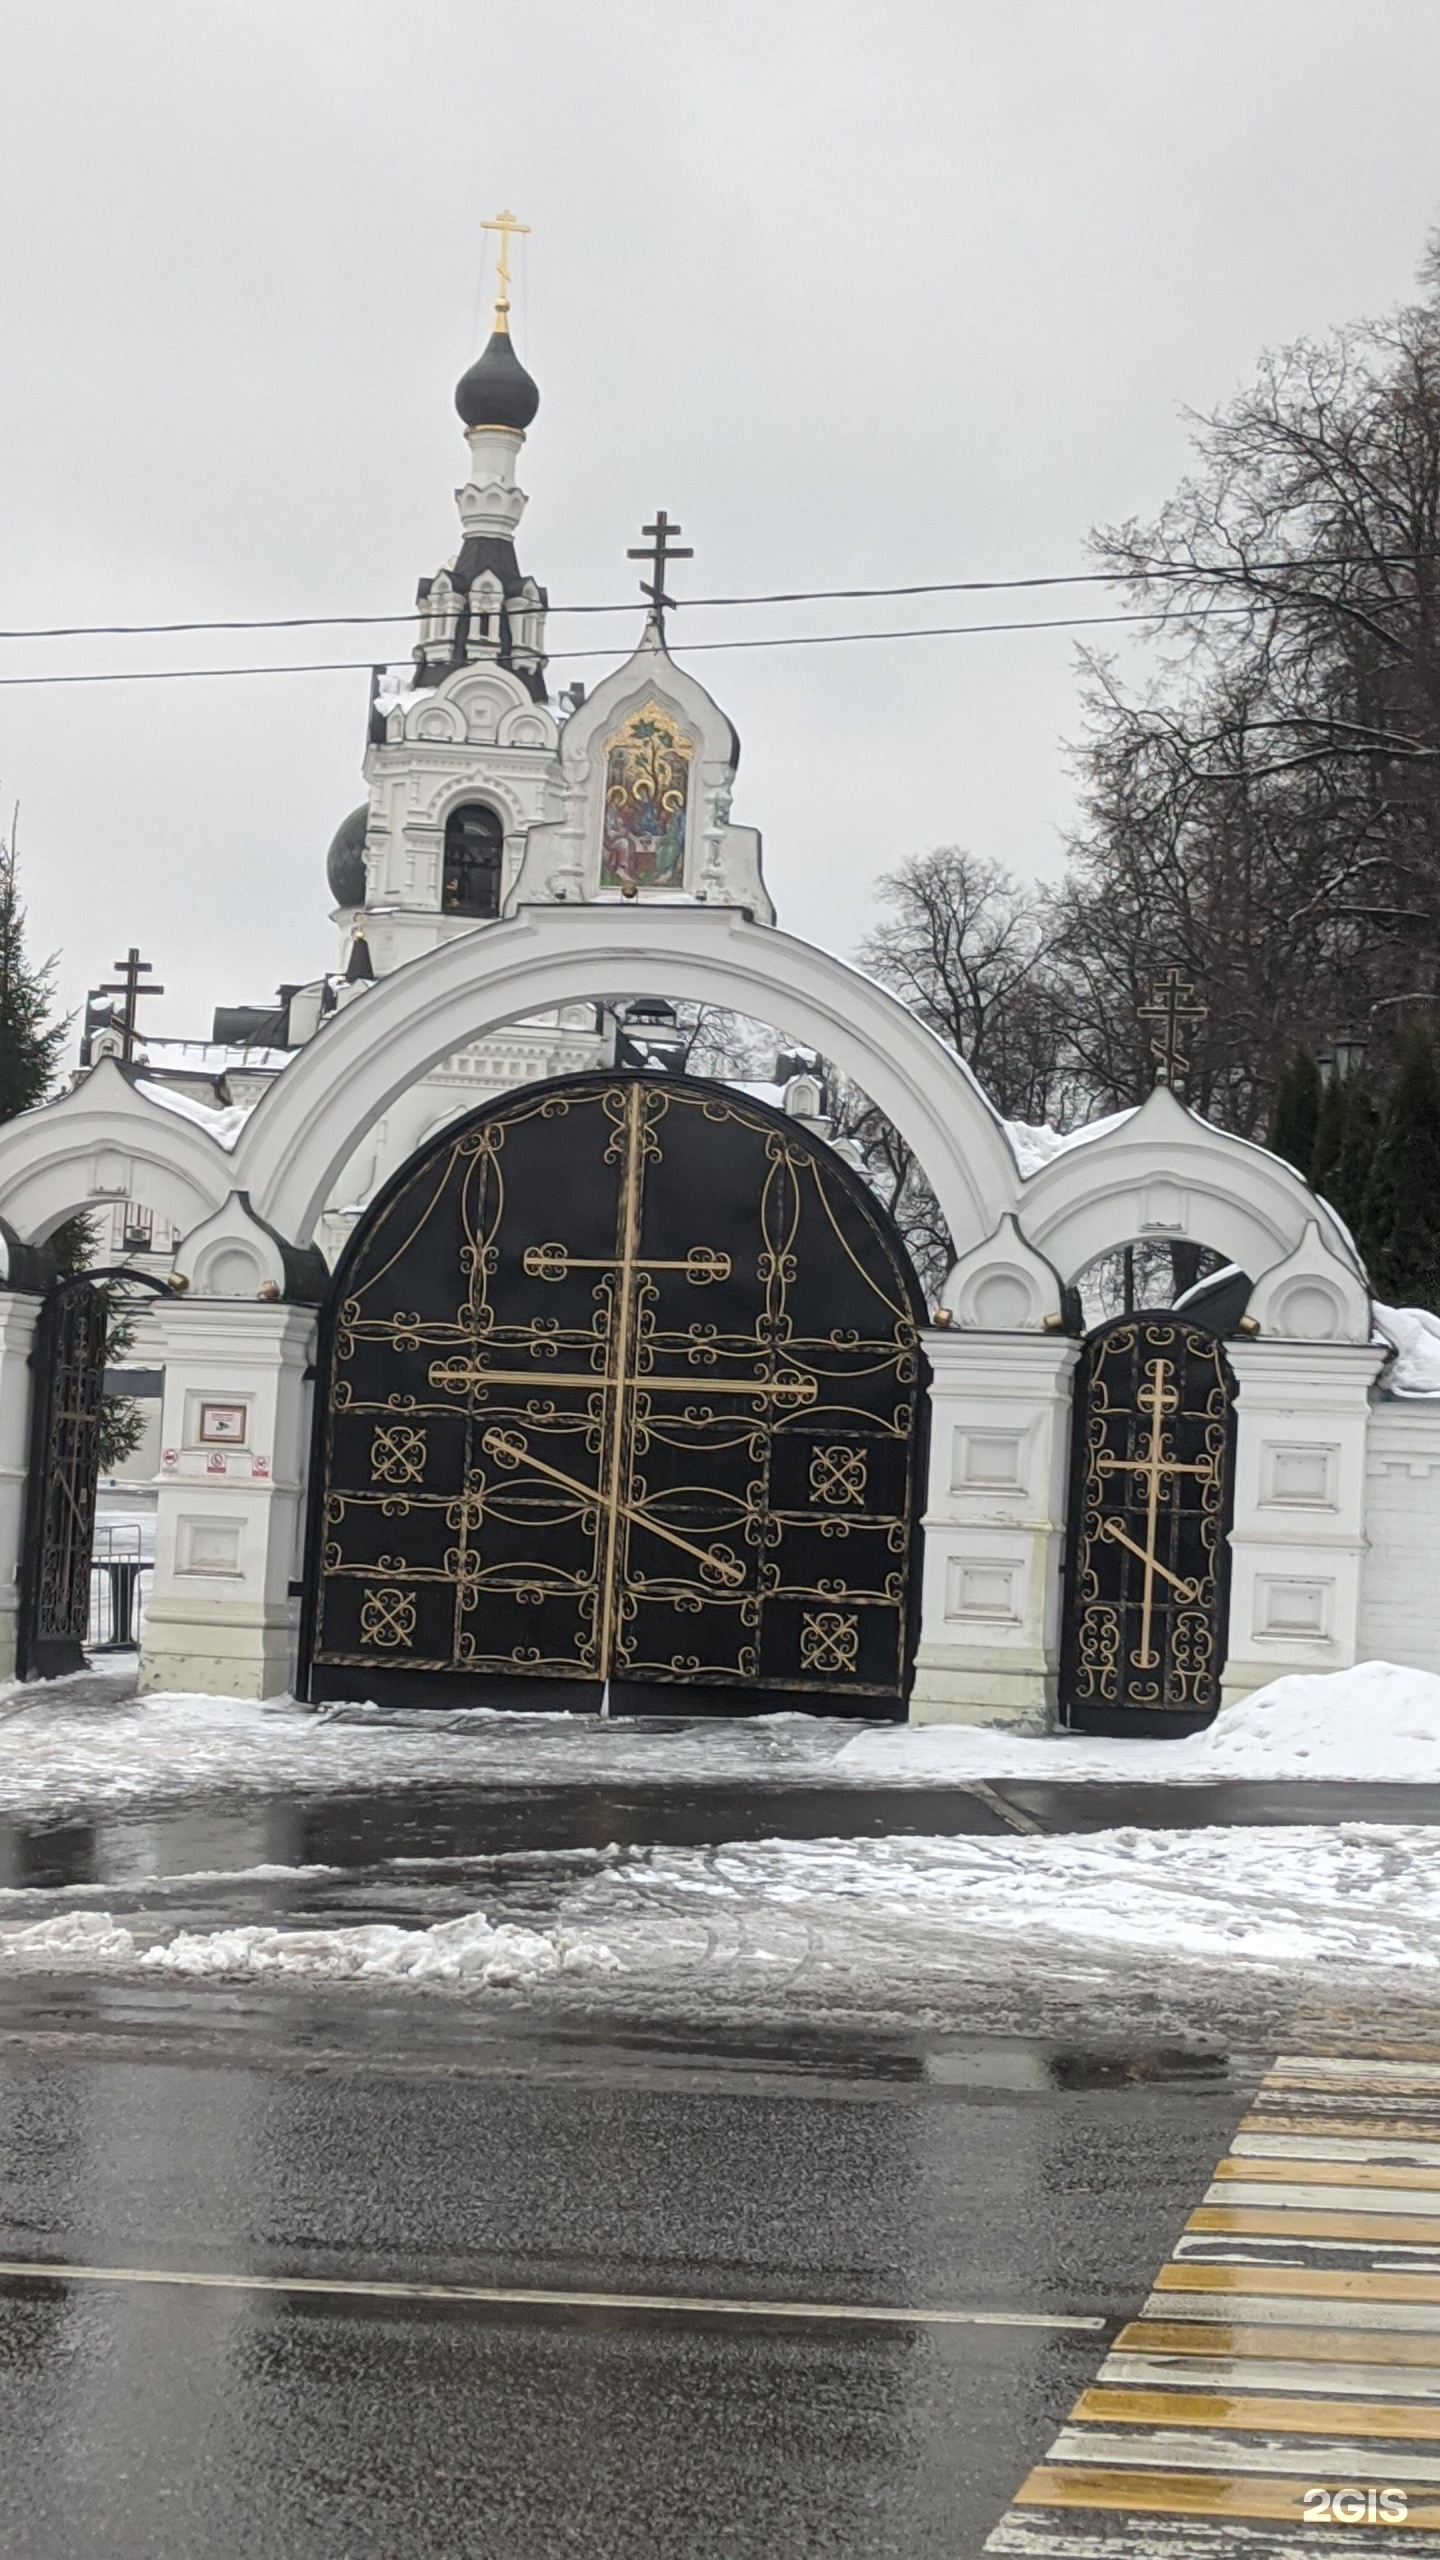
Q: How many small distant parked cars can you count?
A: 0